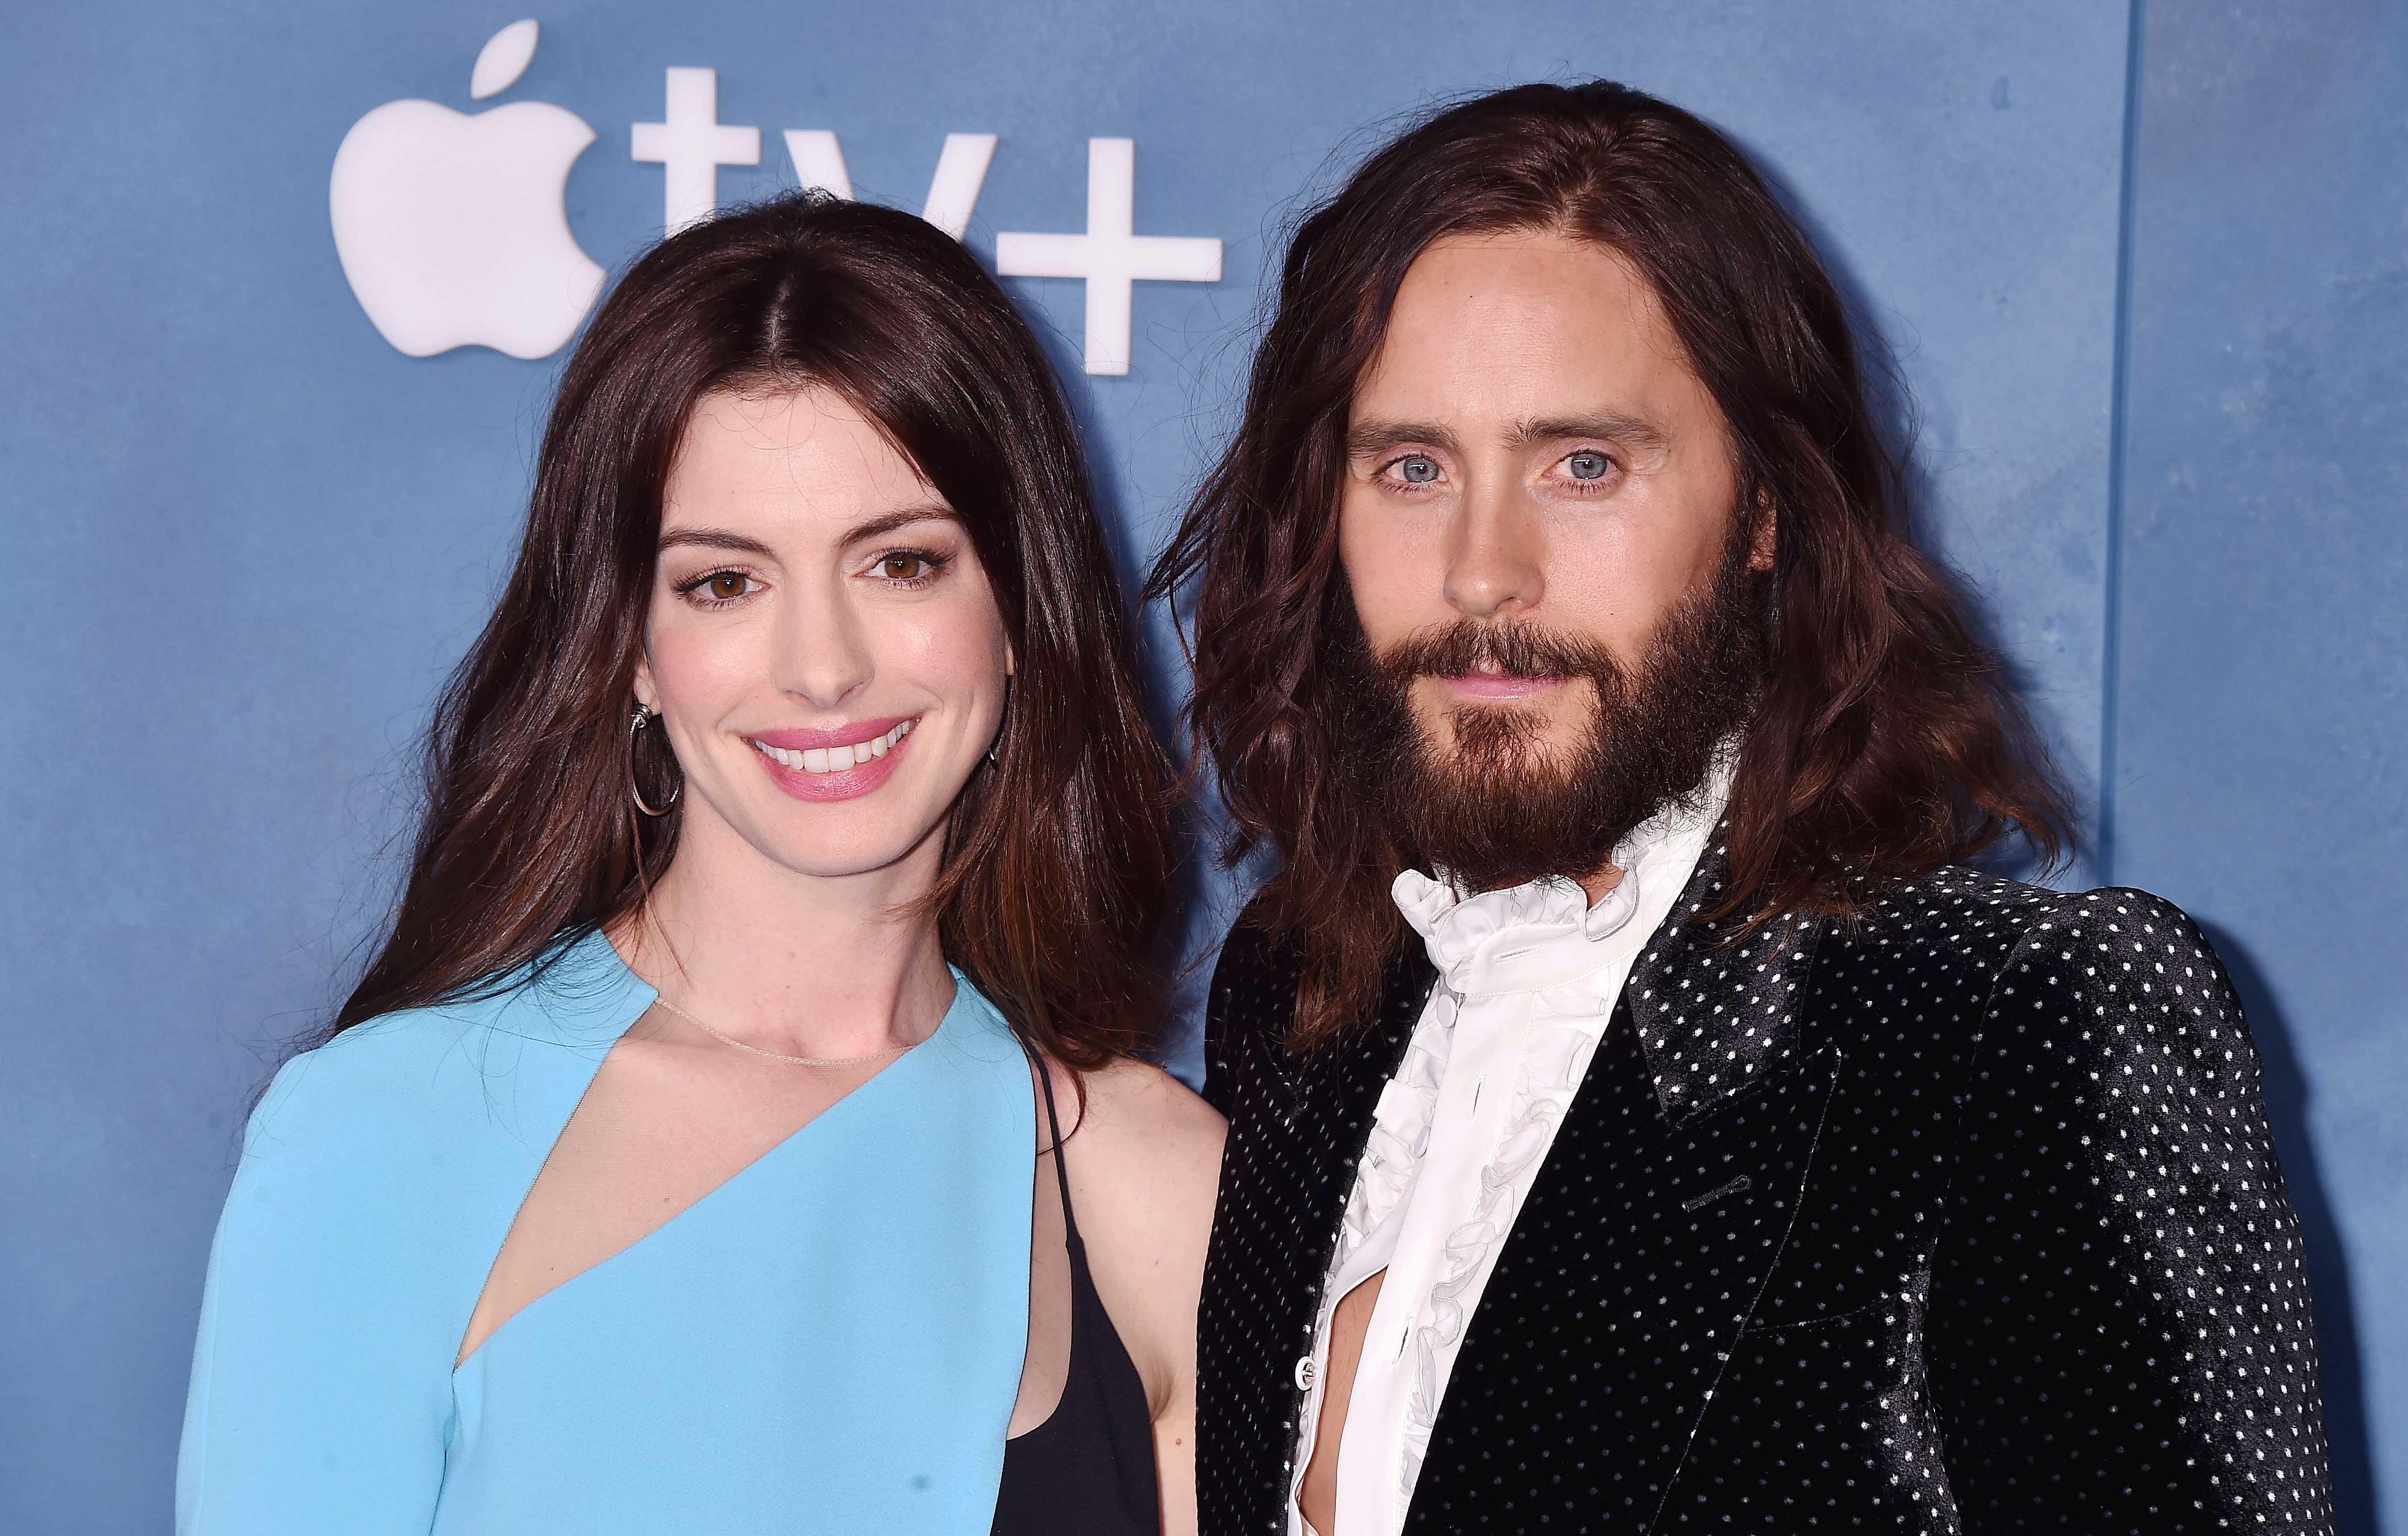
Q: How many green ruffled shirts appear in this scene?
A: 0